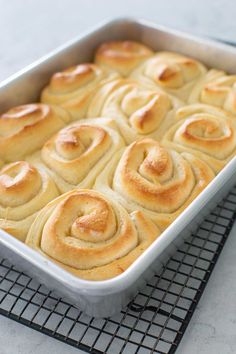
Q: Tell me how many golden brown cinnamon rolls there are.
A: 11